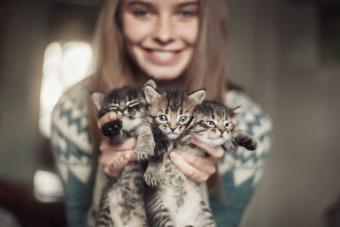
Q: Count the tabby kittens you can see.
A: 3